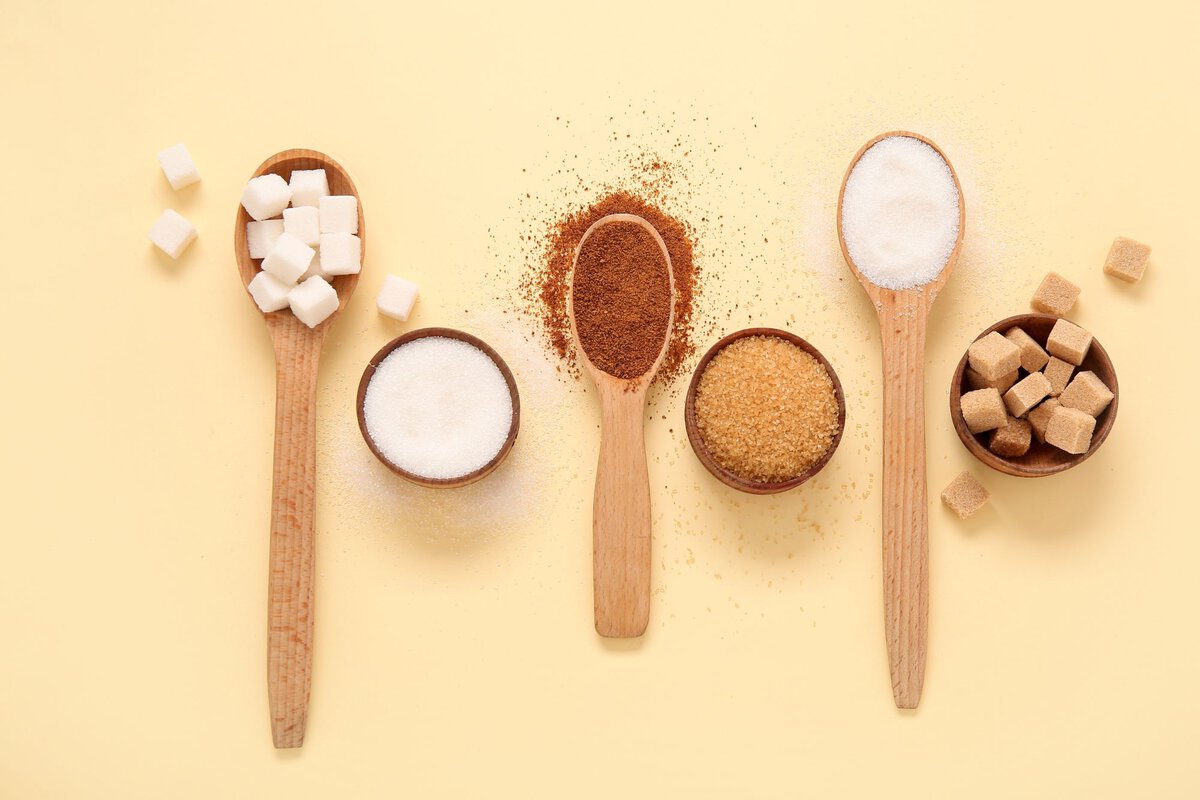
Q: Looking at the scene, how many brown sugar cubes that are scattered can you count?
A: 3